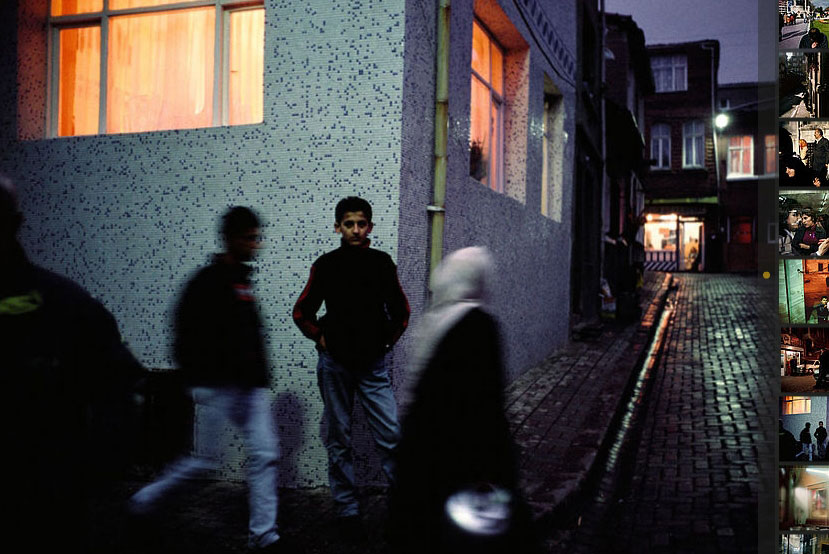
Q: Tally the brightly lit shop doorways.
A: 1